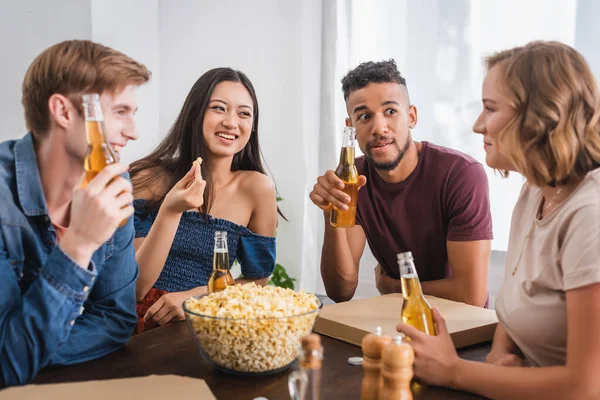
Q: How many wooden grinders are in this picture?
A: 2